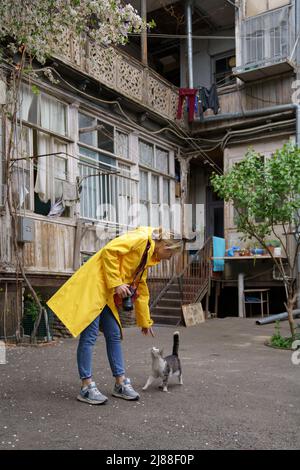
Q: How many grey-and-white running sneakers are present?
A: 2